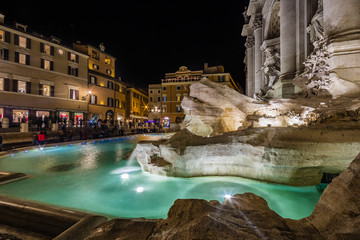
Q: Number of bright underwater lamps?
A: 3